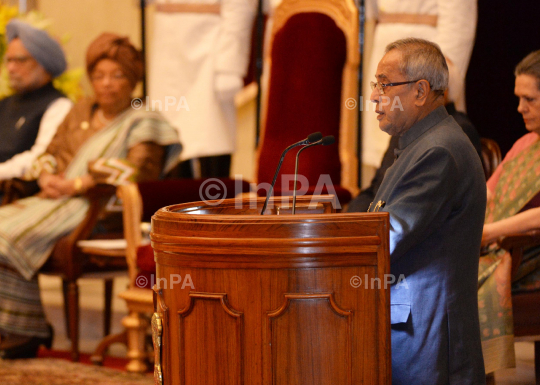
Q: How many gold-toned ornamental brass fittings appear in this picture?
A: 1